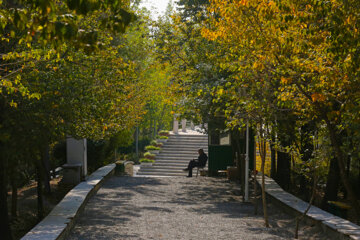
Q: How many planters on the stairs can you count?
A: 6